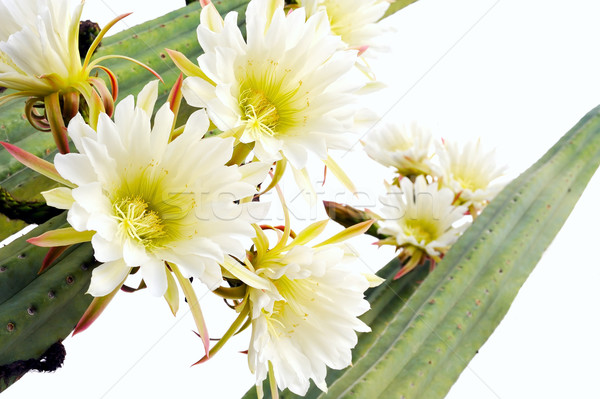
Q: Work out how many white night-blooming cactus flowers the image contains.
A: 8